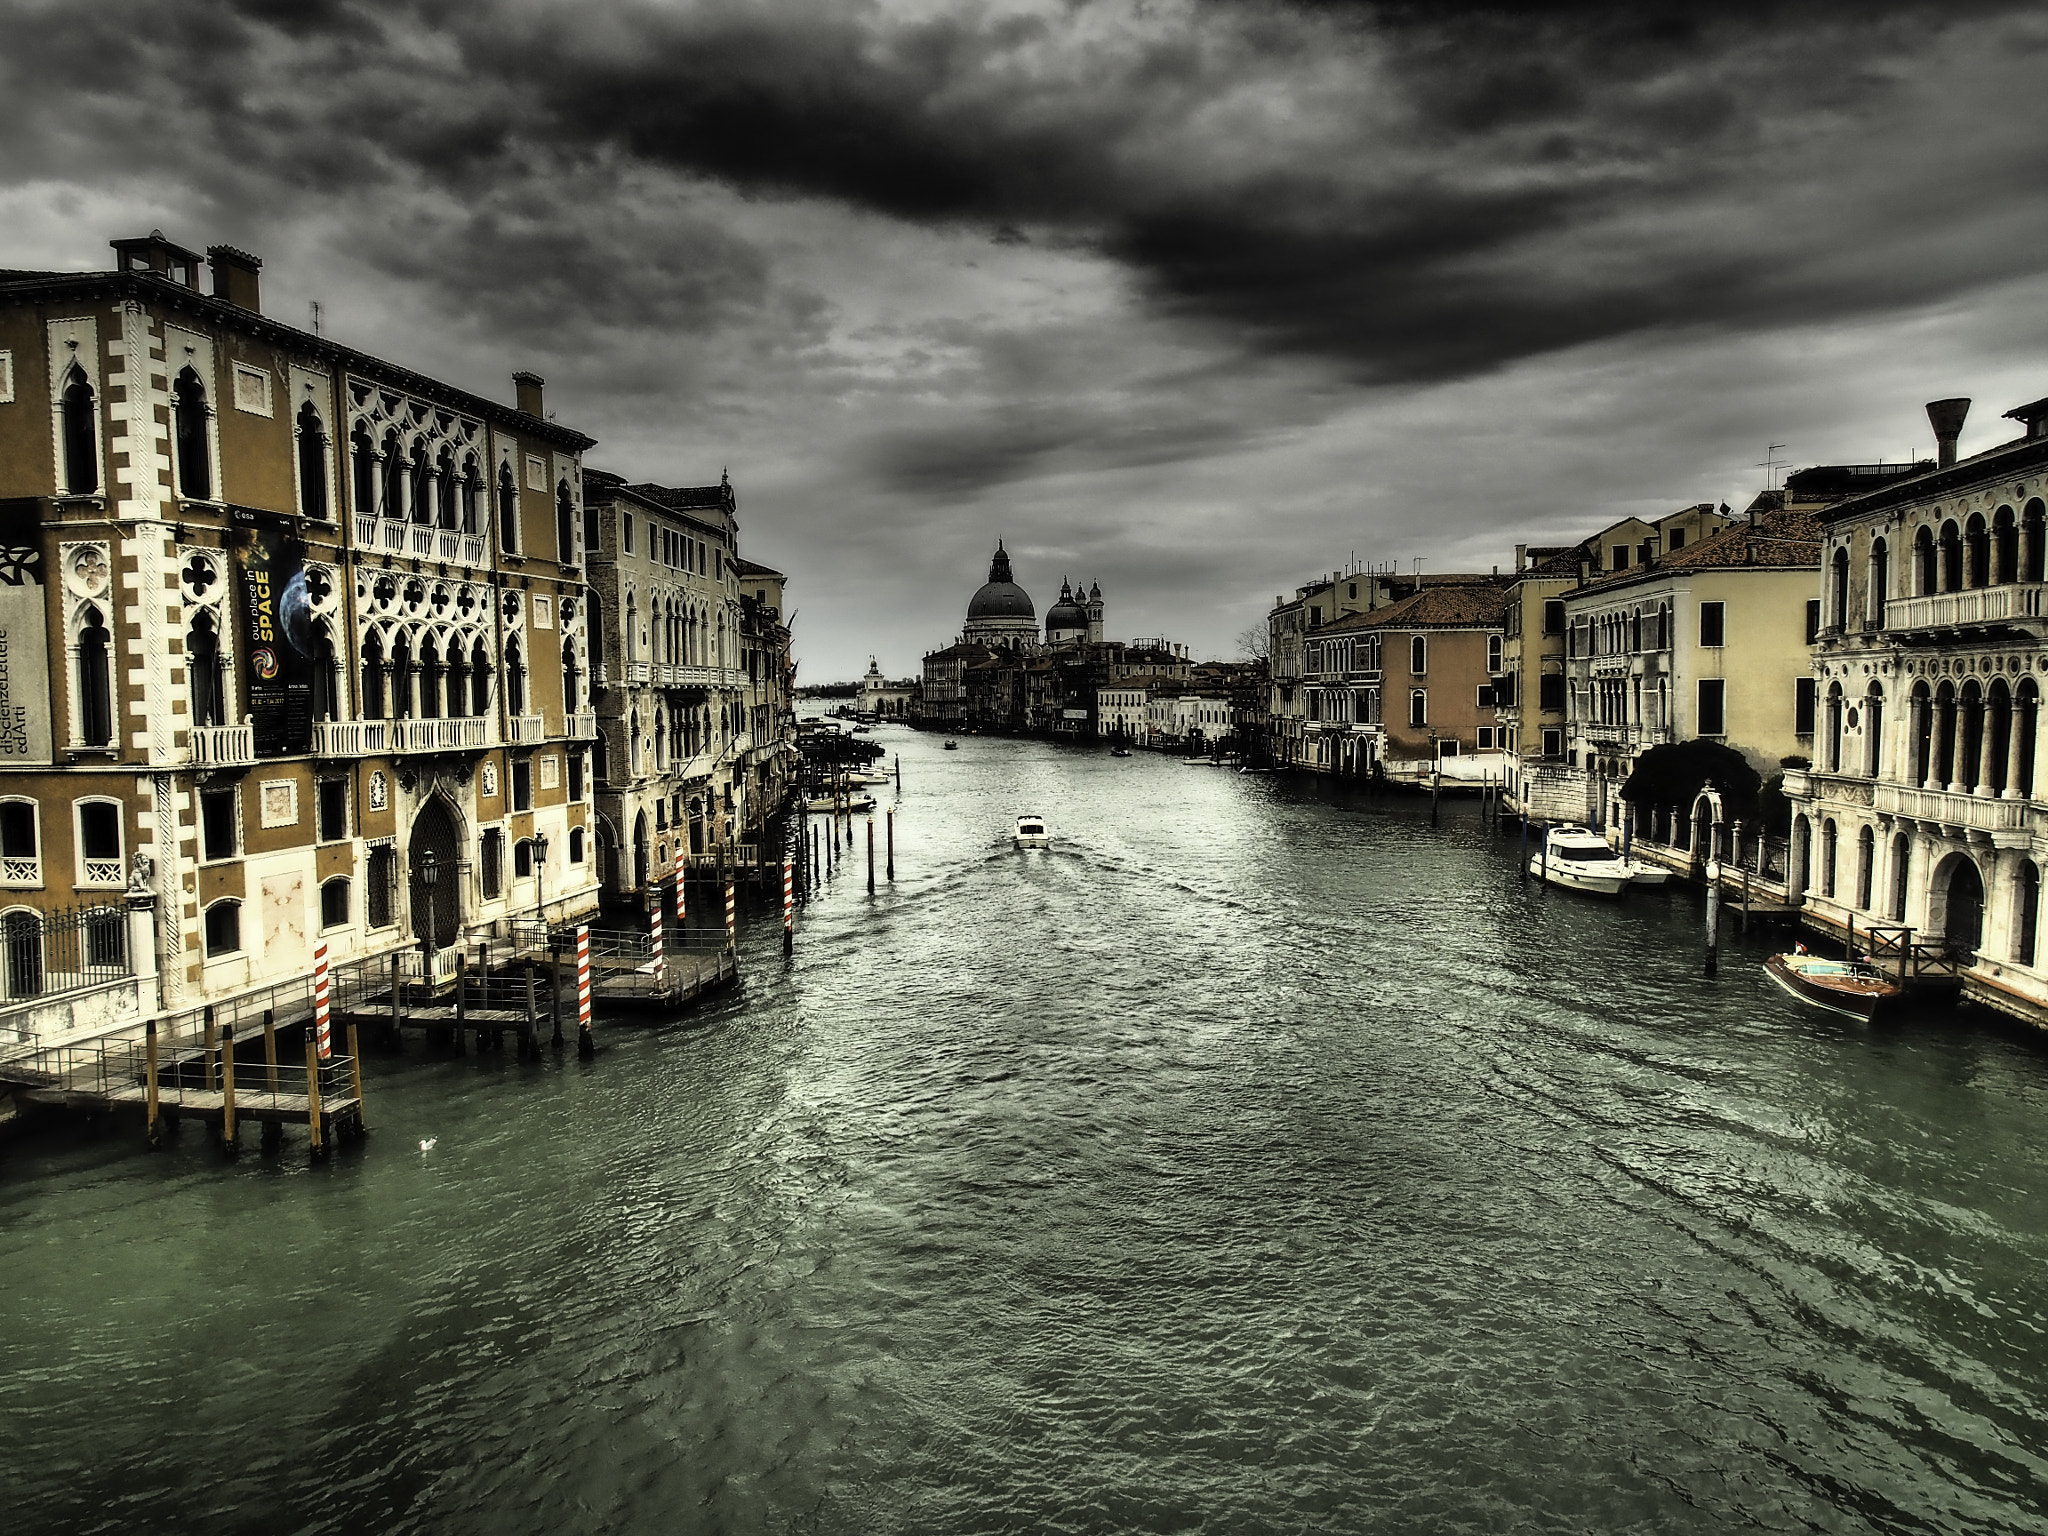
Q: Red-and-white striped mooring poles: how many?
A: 6